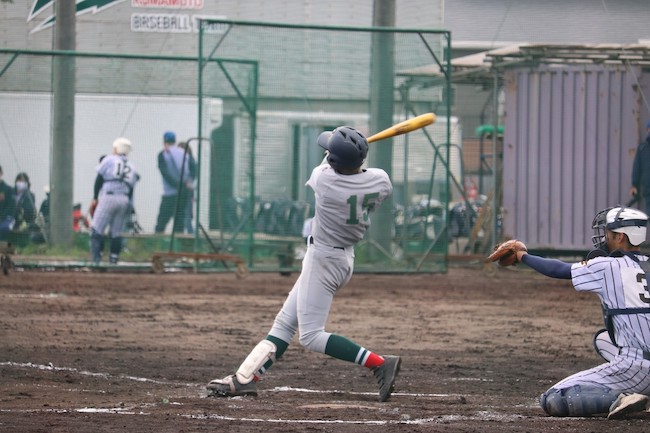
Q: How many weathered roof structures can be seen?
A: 1